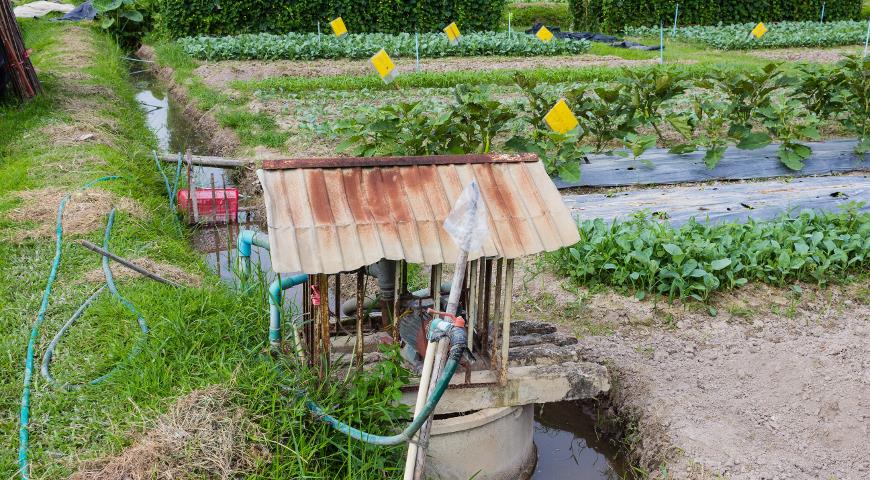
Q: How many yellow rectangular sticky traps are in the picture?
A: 6